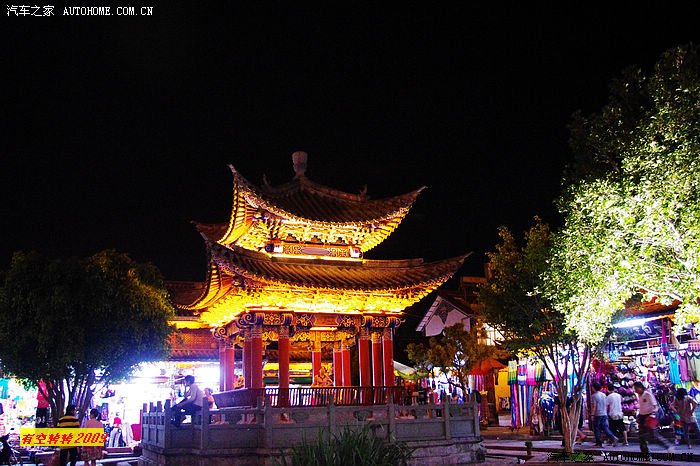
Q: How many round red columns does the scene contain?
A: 11